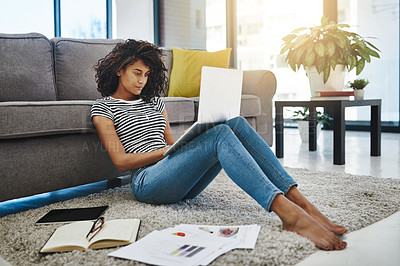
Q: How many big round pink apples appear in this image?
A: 0